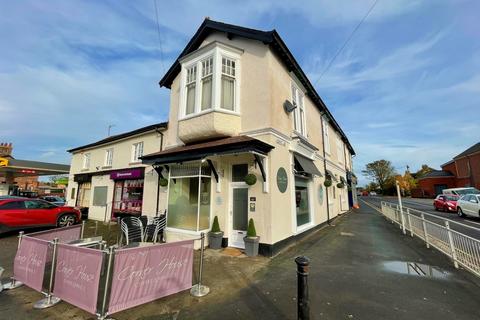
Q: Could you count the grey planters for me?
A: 2